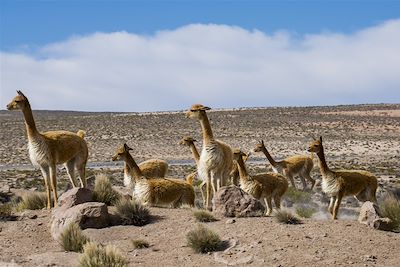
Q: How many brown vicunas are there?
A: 8